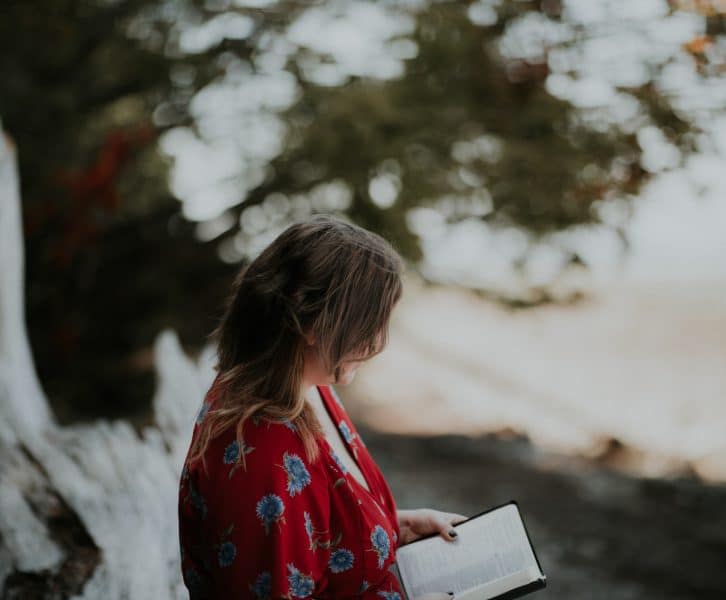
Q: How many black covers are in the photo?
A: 1